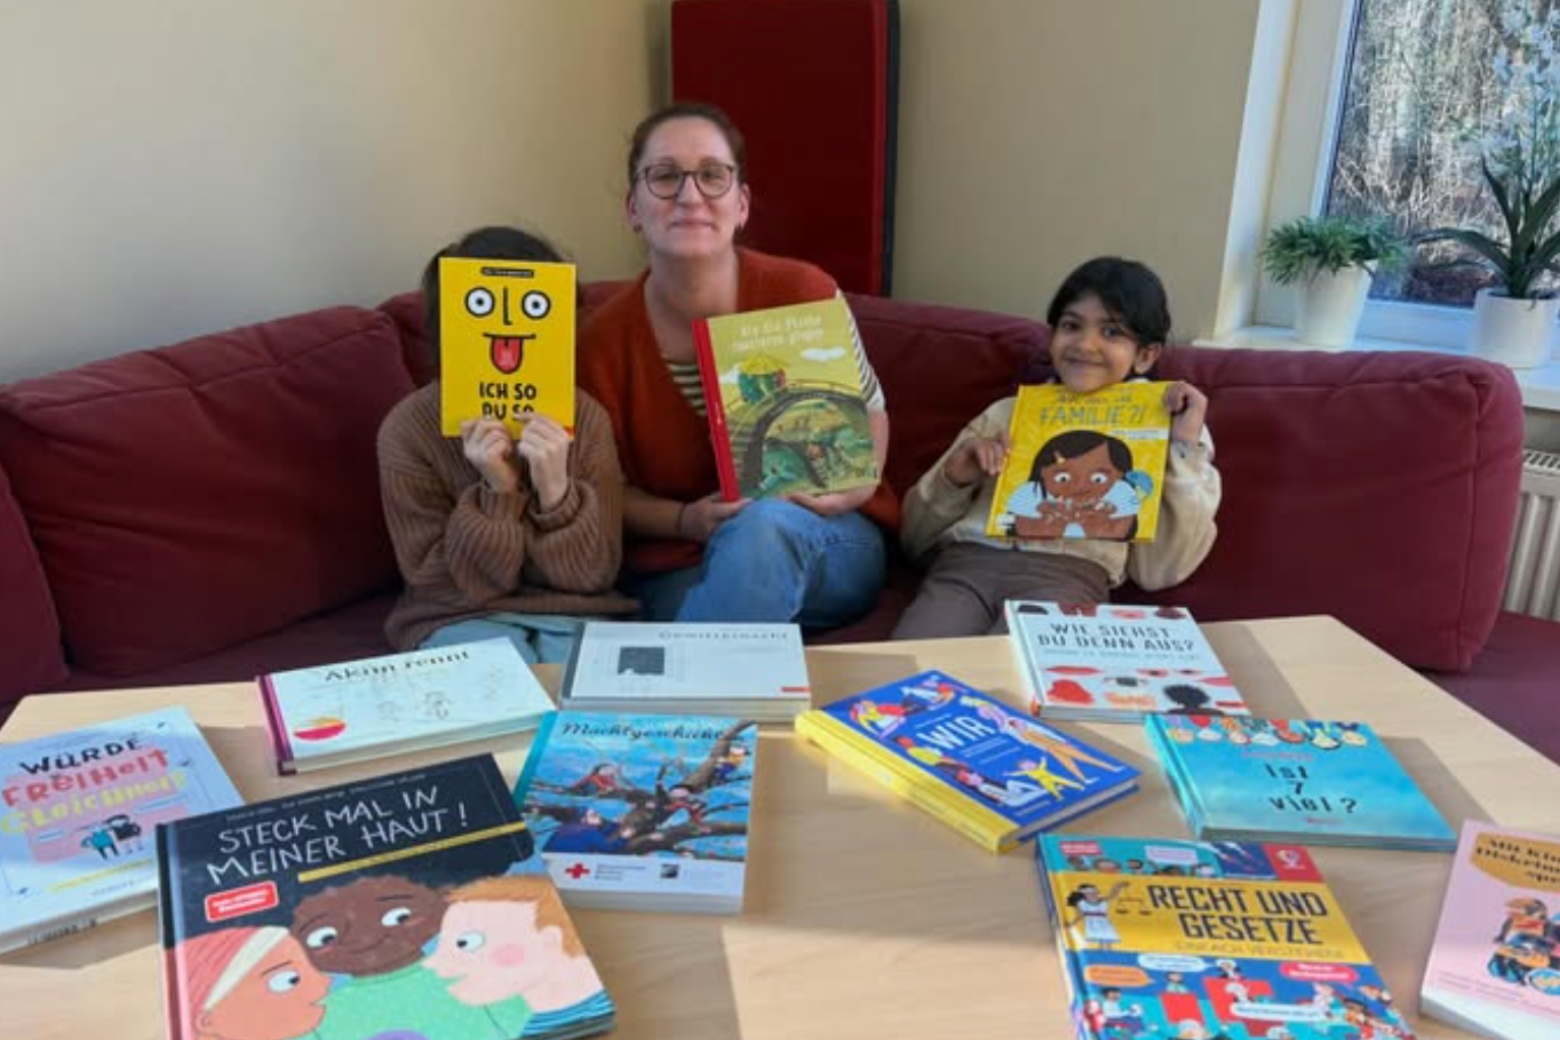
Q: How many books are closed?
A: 13